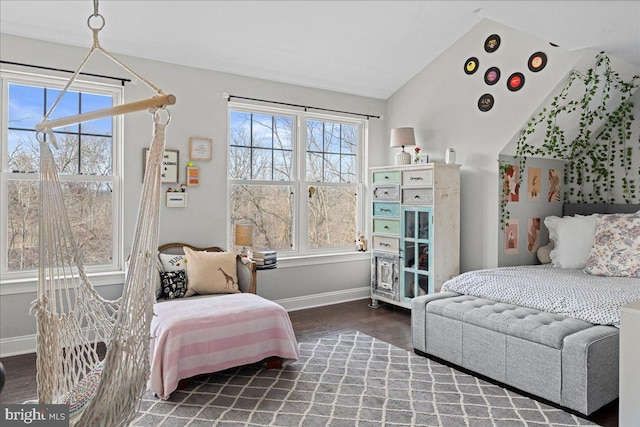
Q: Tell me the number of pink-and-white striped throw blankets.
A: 1